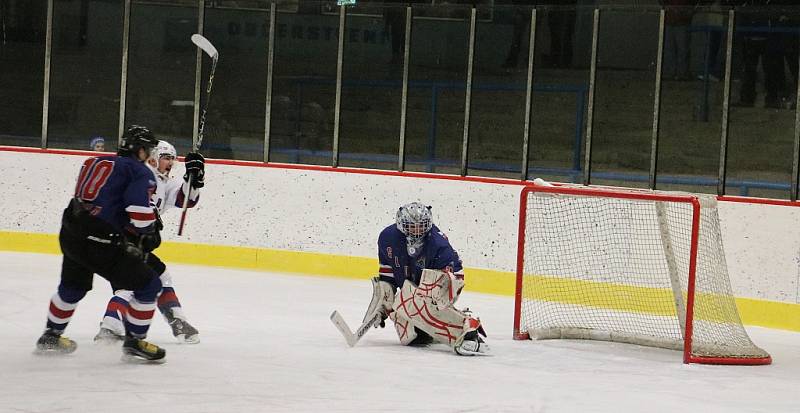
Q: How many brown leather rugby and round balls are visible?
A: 0